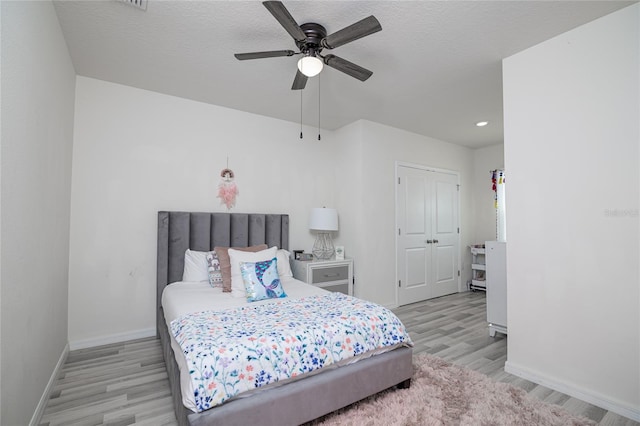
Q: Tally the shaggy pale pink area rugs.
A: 1